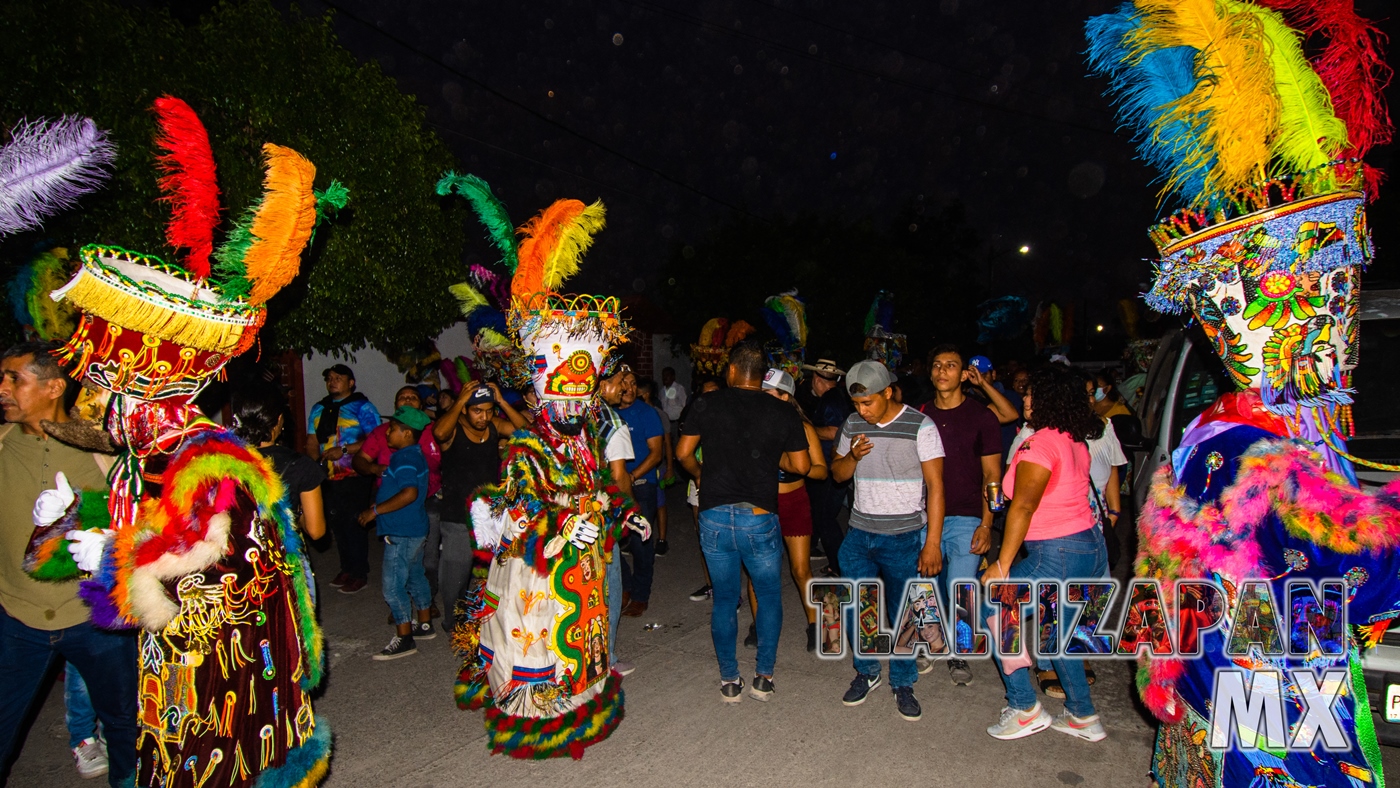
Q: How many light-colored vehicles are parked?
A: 1